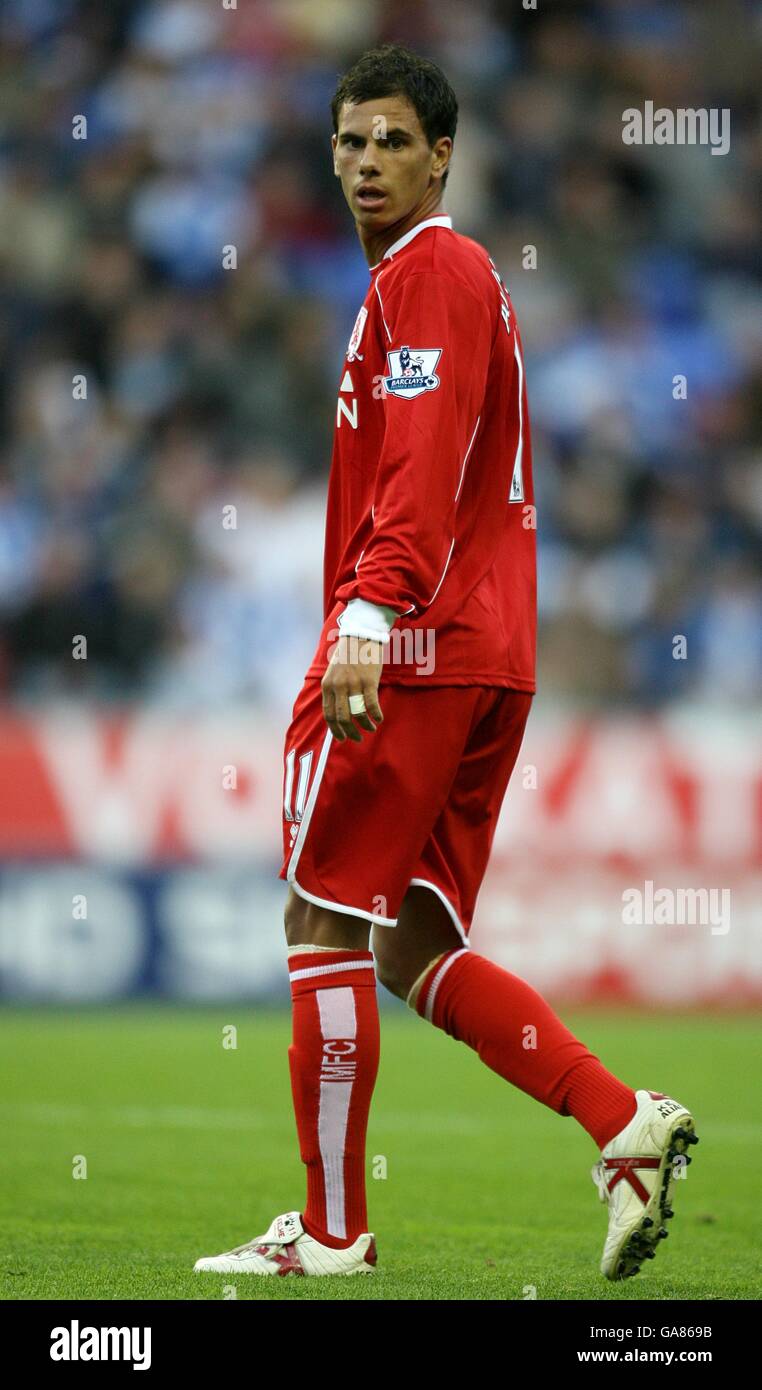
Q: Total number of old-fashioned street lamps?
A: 0